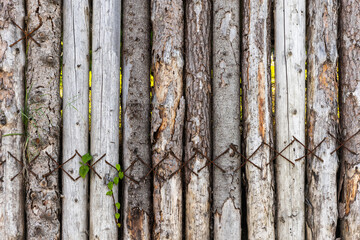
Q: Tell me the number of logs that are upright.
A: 12